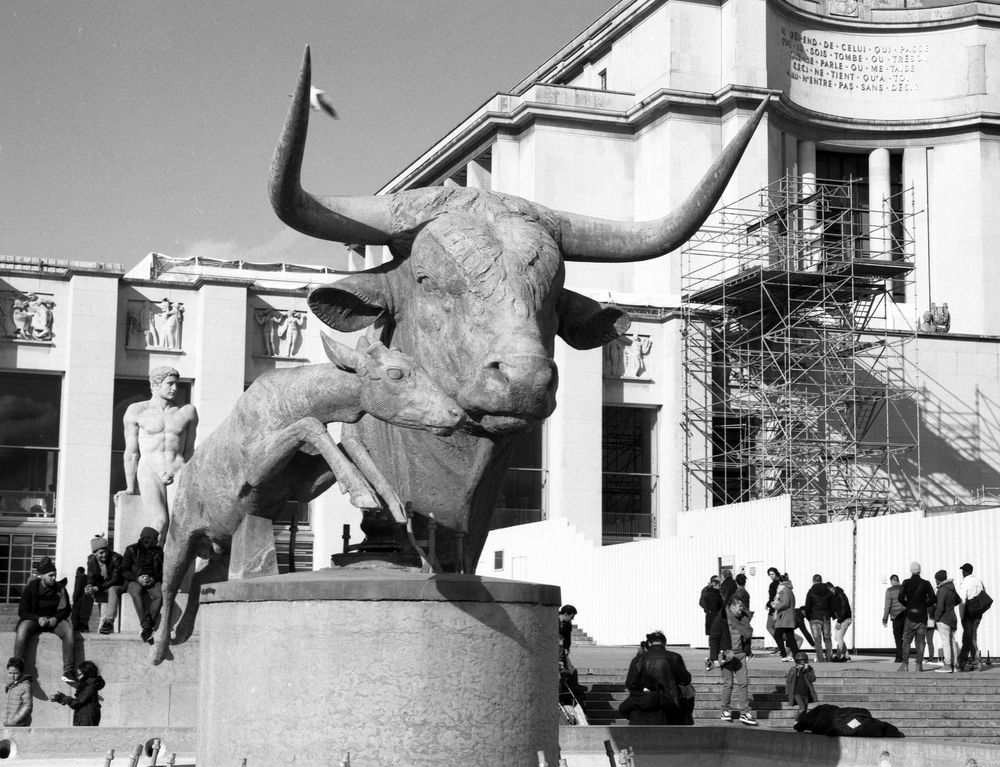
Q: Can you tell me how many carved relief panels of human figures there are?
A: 4